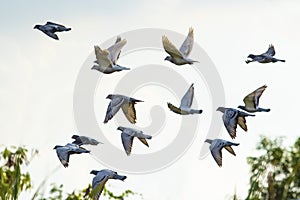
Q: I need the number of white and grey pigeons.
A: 13